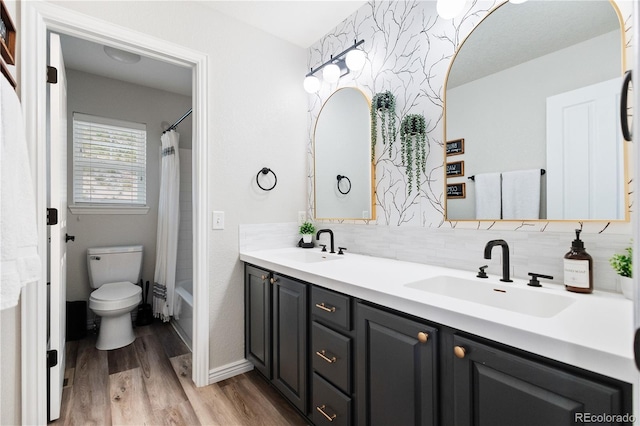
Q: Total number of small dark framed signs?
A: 3